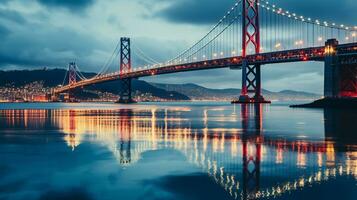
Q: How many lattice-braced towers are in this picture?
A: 3